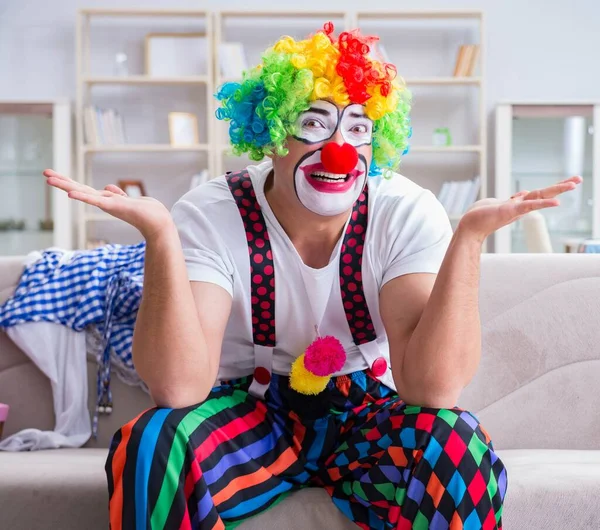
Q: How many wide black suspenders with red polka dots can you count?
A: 2